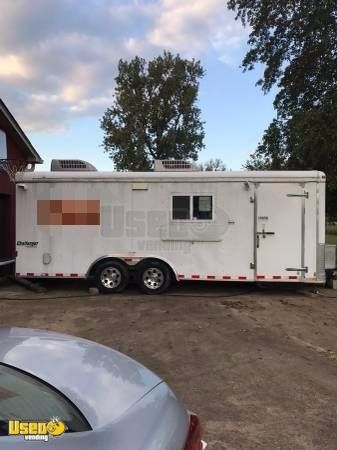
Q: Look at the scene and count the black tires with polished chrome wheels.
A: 2